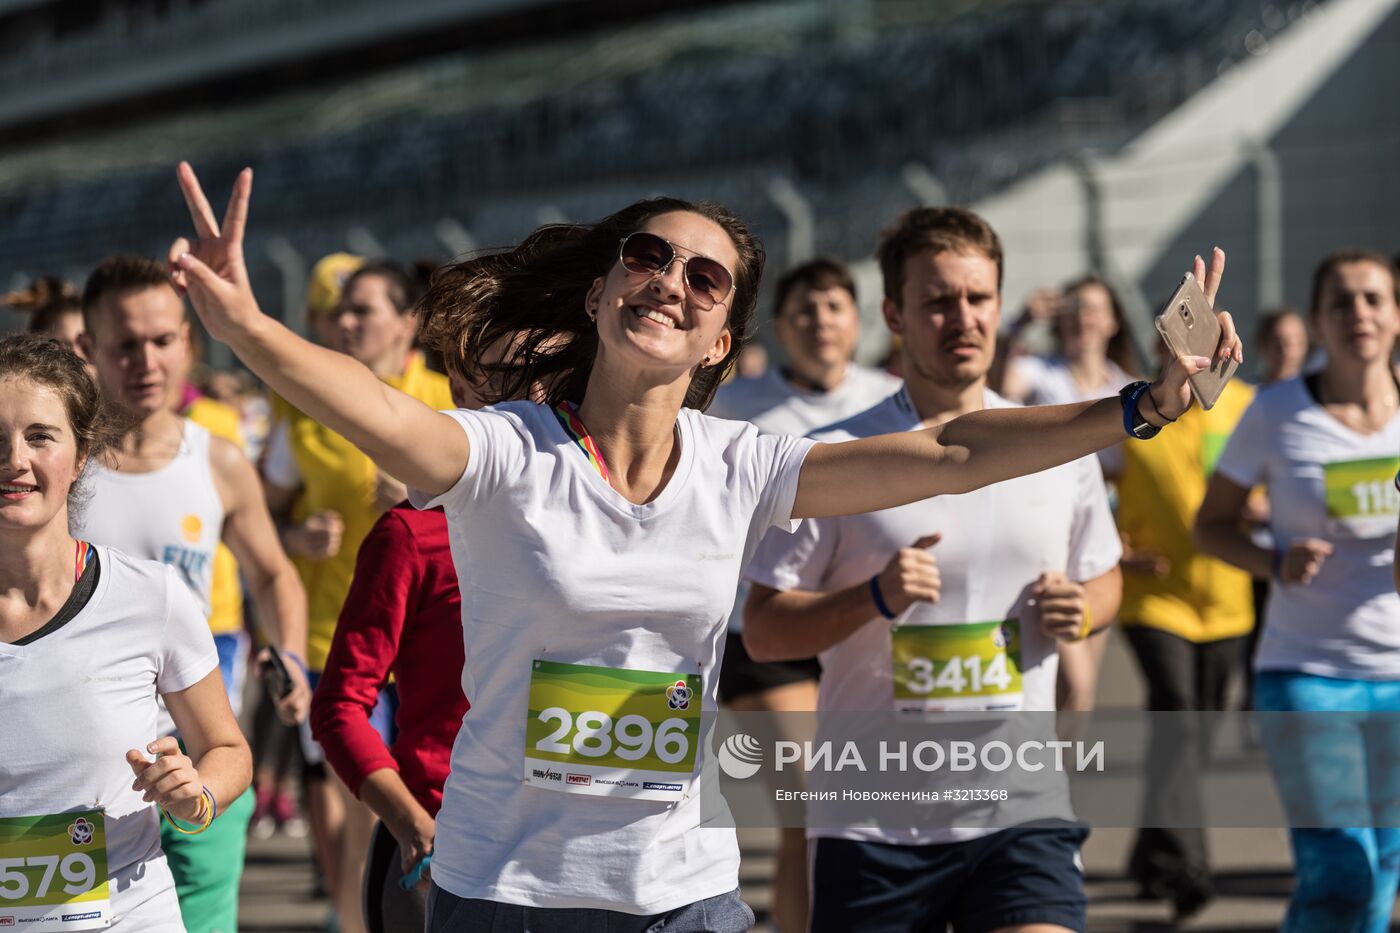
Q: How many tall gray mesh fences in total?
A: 1